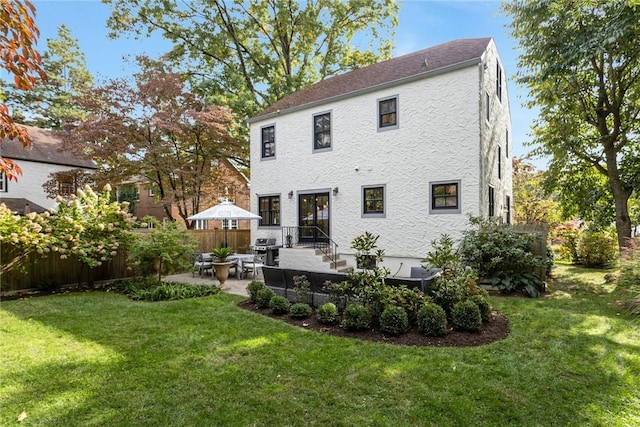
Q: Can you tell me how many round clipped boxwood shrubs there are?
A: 10